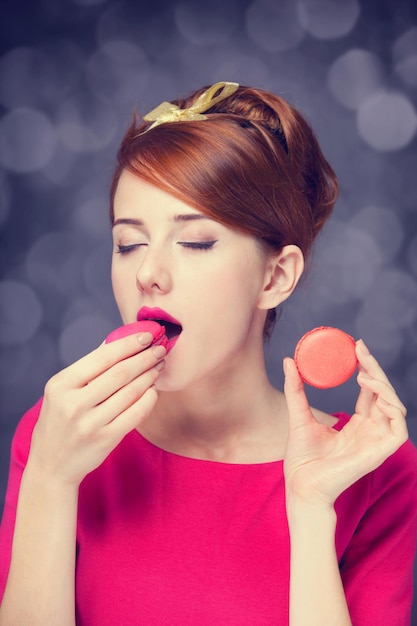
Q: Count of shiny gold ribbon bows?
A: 1